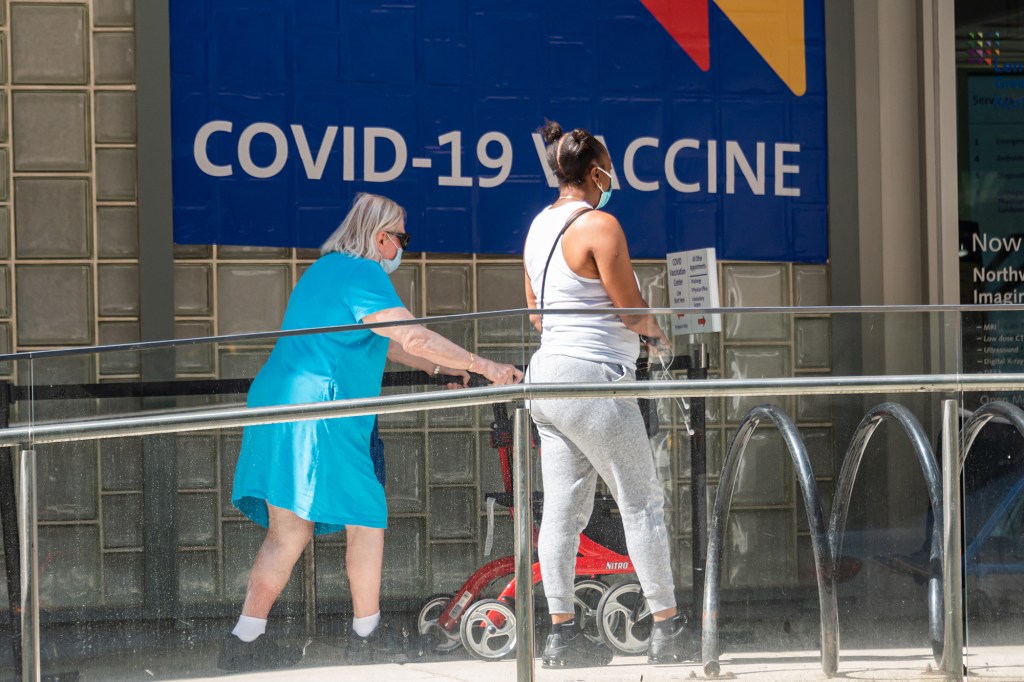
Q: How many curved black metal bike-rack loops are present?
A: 3